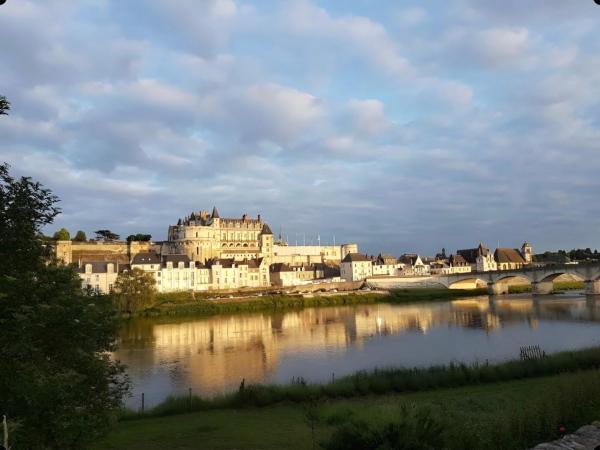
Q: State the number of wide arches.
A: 3